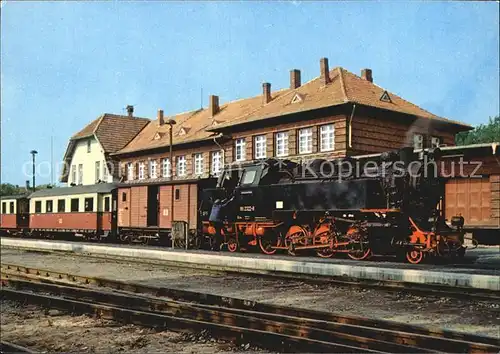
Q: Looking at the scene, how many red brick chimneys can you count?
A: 6